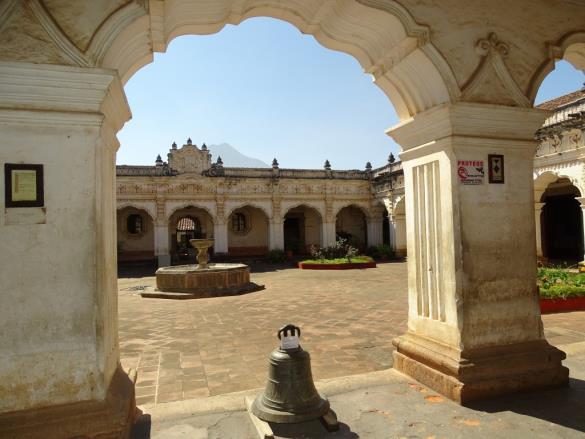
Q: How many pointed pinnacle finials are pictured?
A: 9